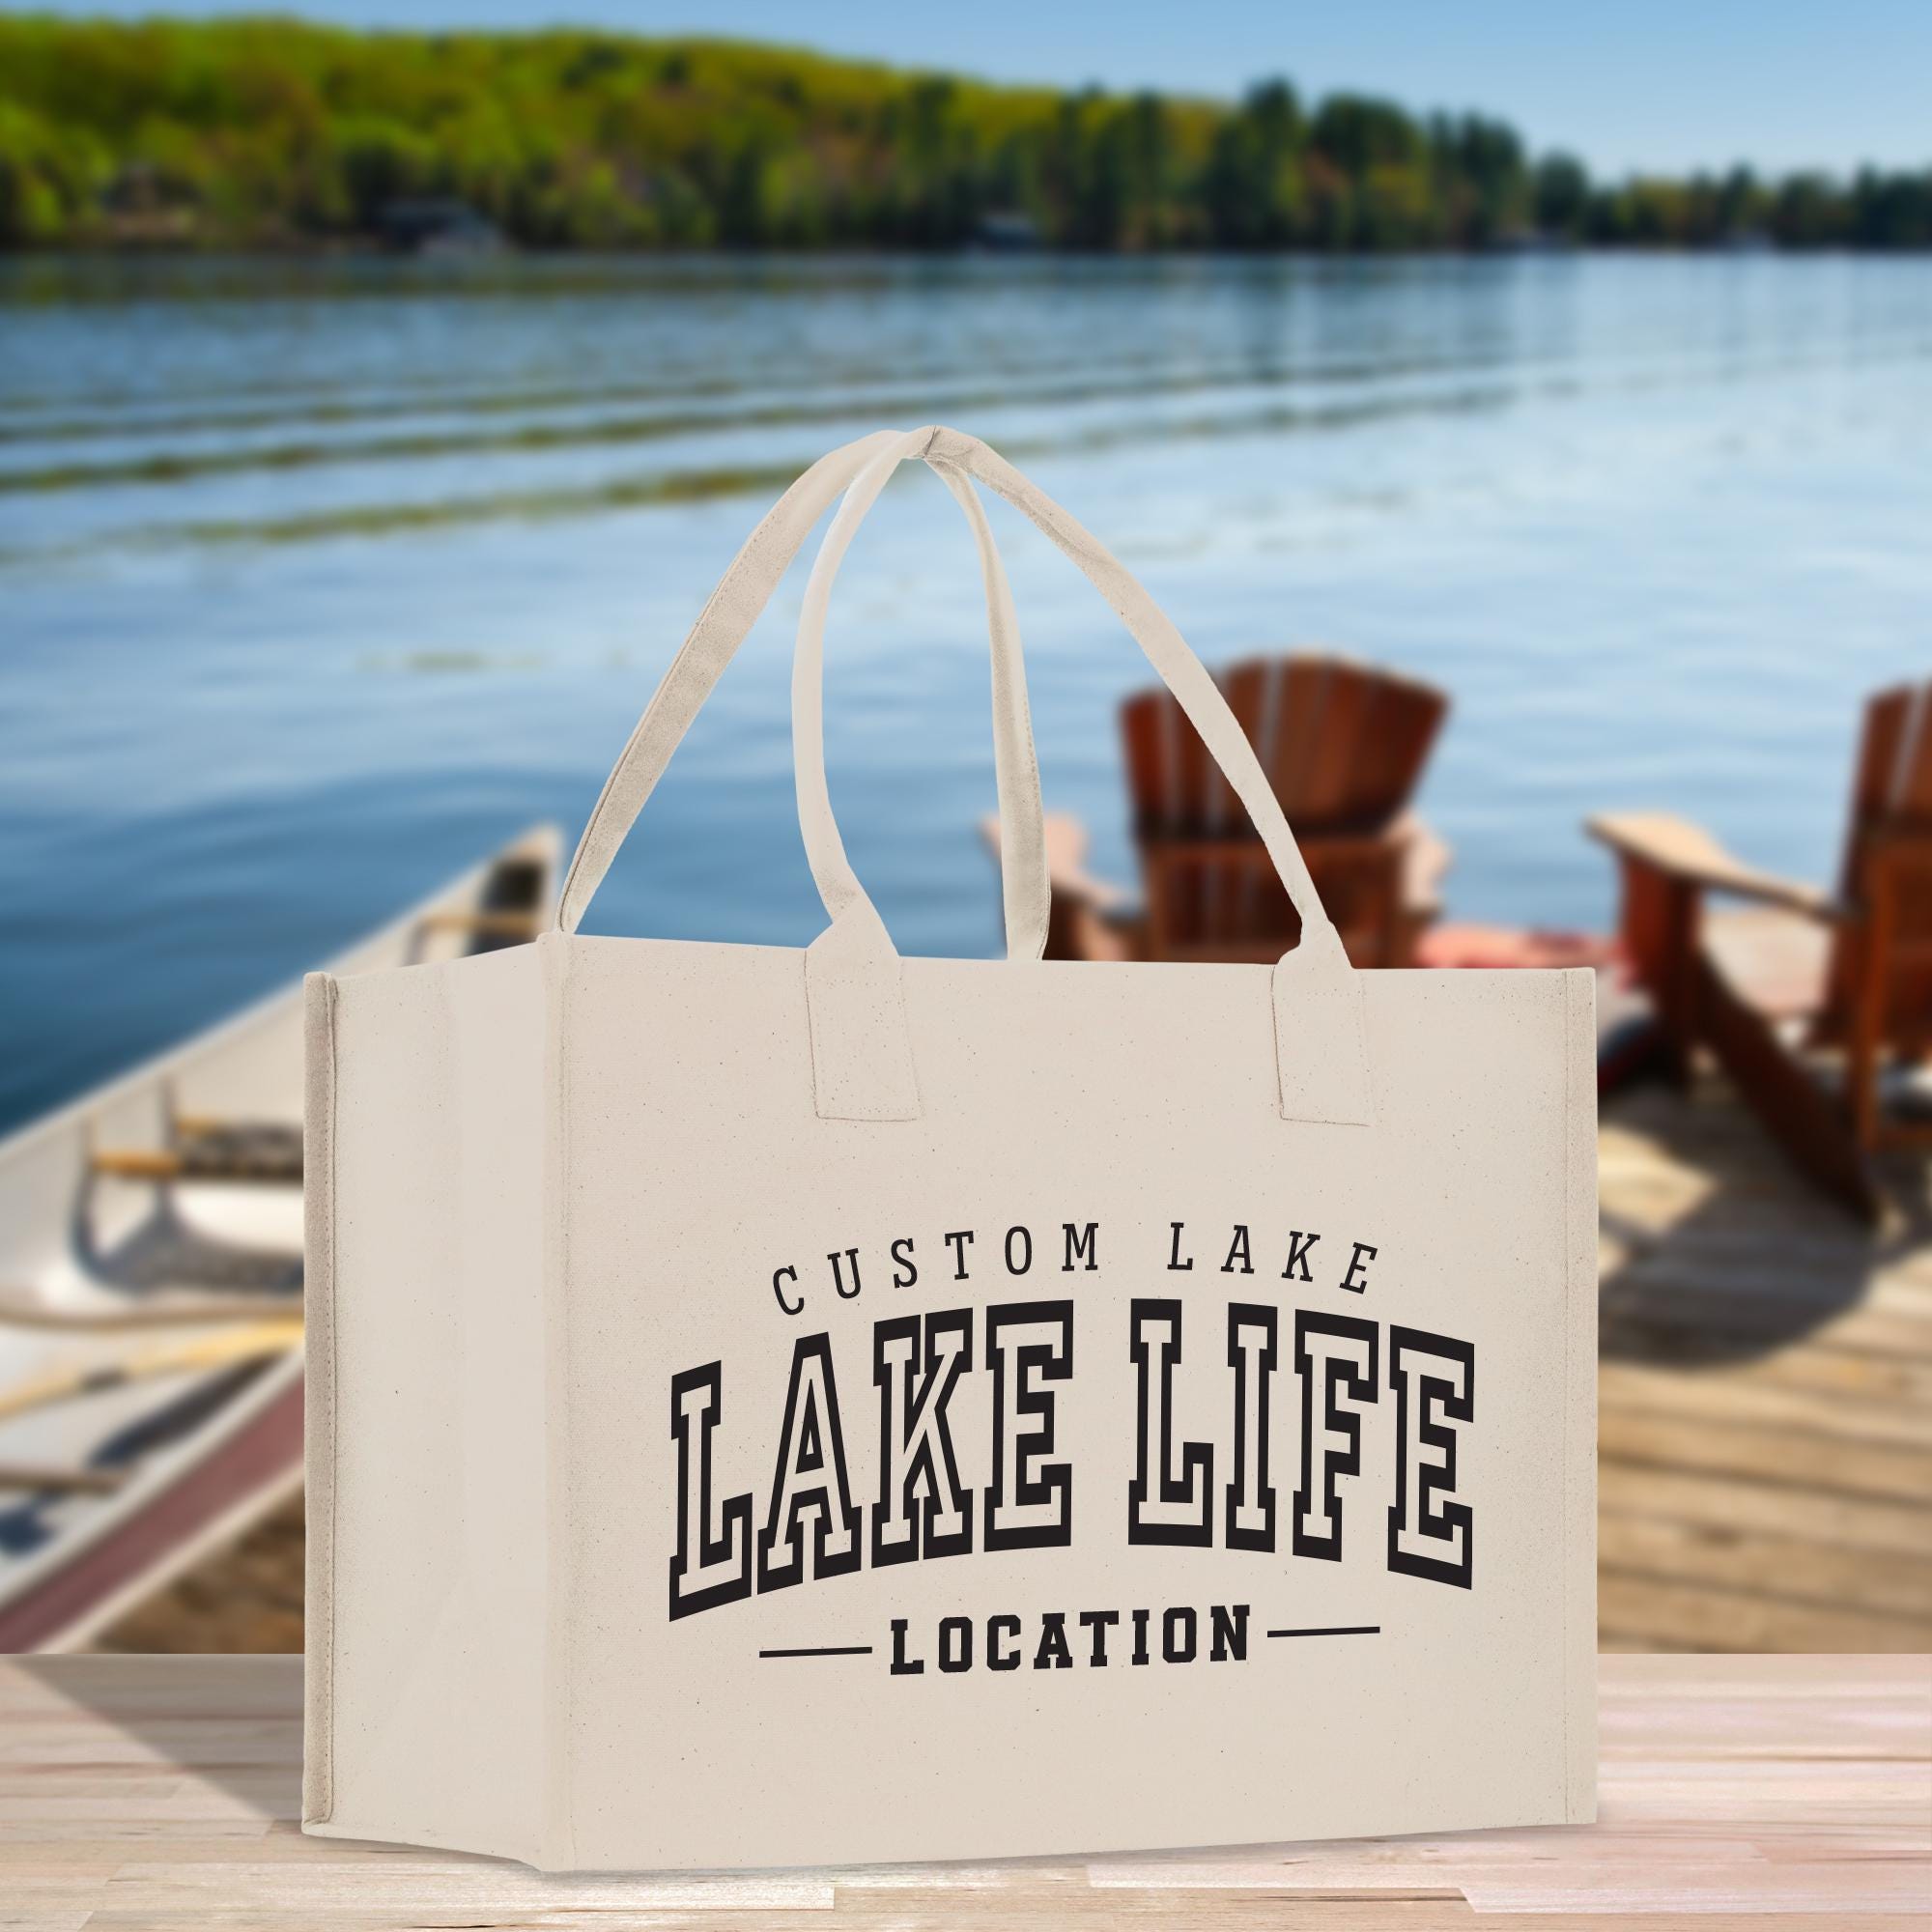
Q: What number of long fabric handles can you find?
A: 2